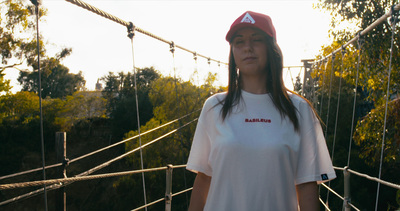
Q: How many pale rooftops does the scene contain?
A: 1